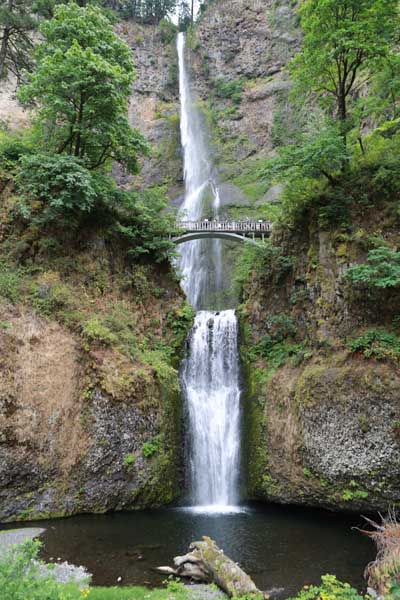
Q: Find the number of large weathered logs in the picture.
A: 1